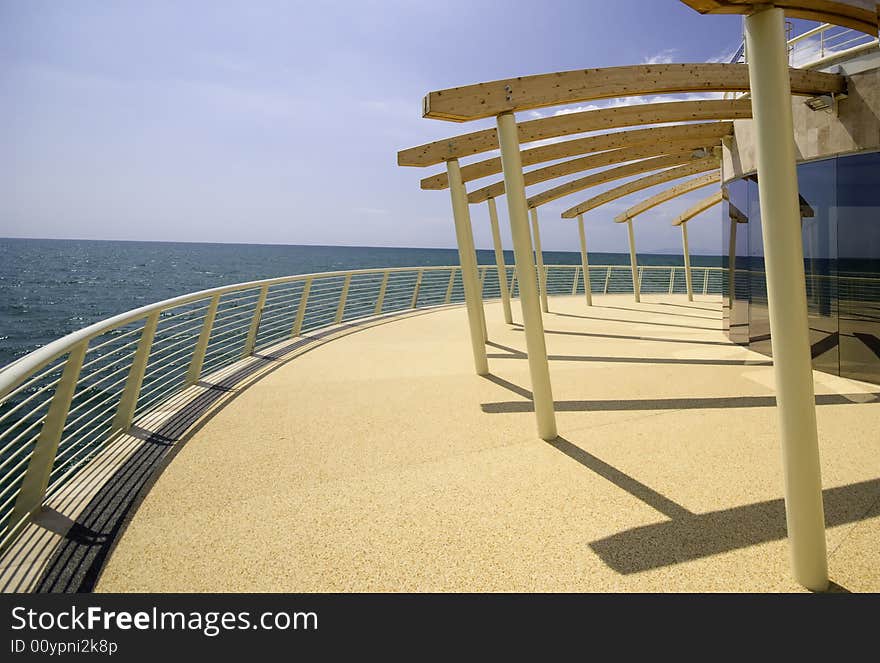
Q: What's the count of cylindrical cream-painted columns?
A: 9